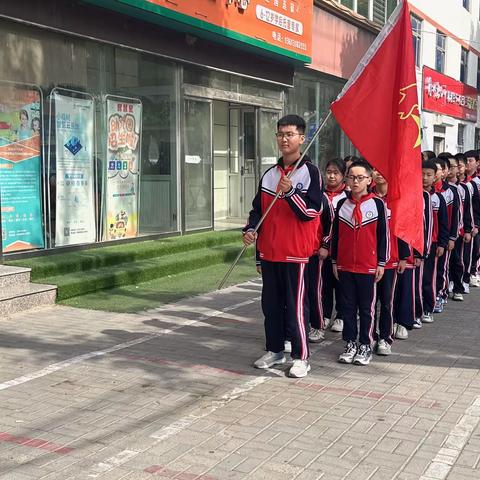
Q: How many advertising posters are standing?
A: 3